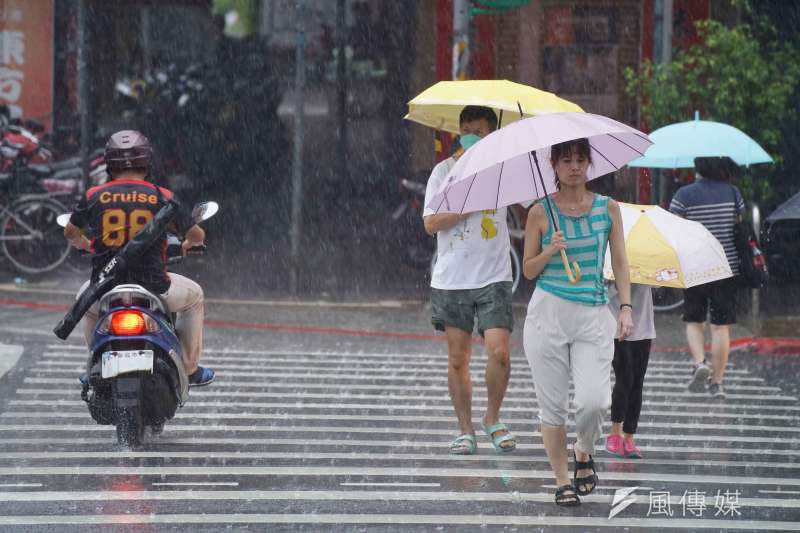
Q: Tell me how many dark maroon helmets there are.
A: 1